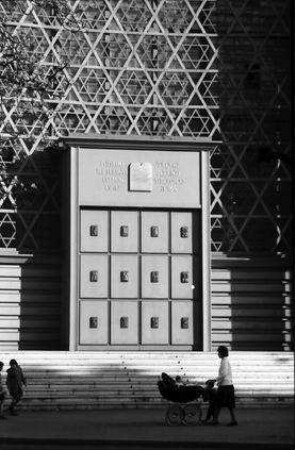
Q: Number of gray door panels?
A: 12